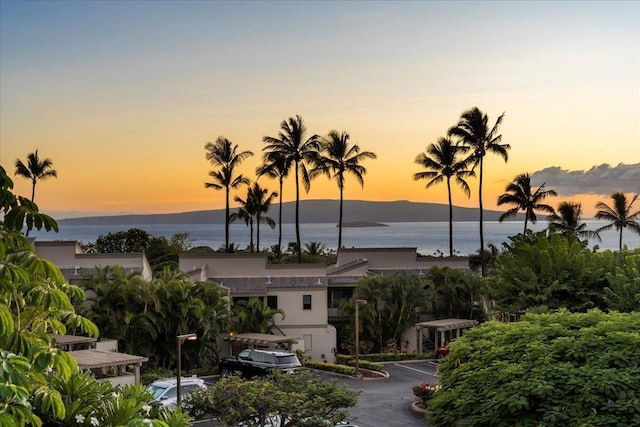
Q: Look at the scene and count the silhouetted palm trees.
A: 12